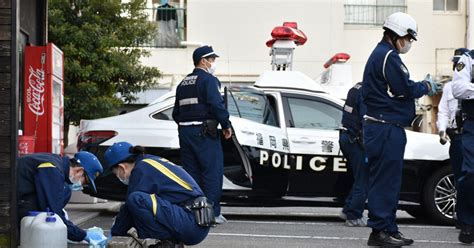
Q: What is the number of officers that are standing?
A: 5